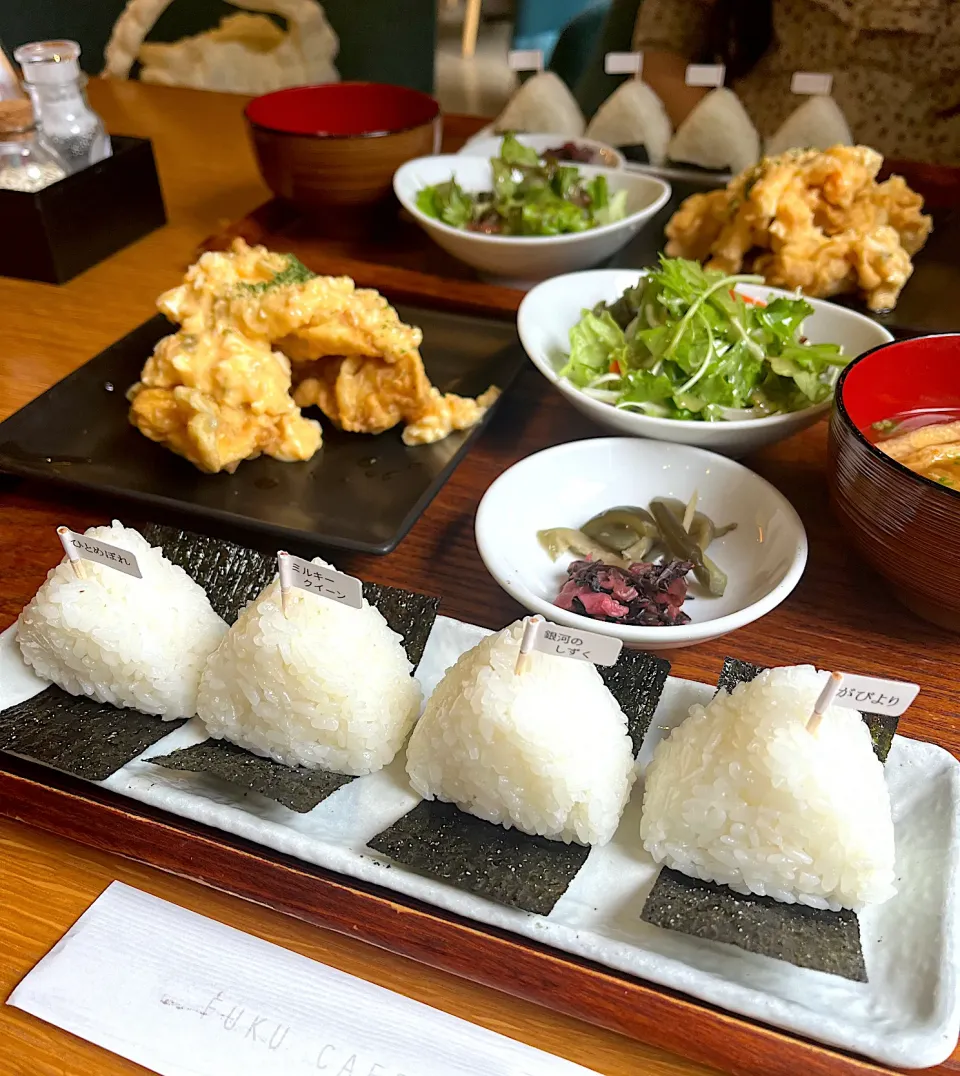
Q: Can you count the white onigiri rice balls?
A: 8